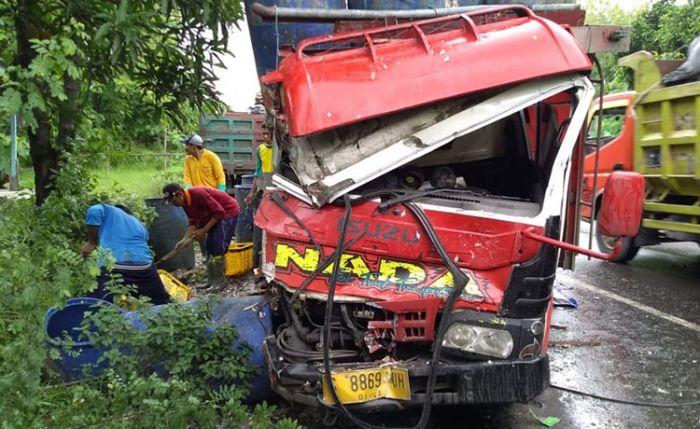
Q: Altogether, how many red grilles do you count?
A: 1